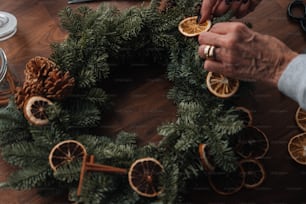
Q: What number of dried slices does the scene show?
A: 12